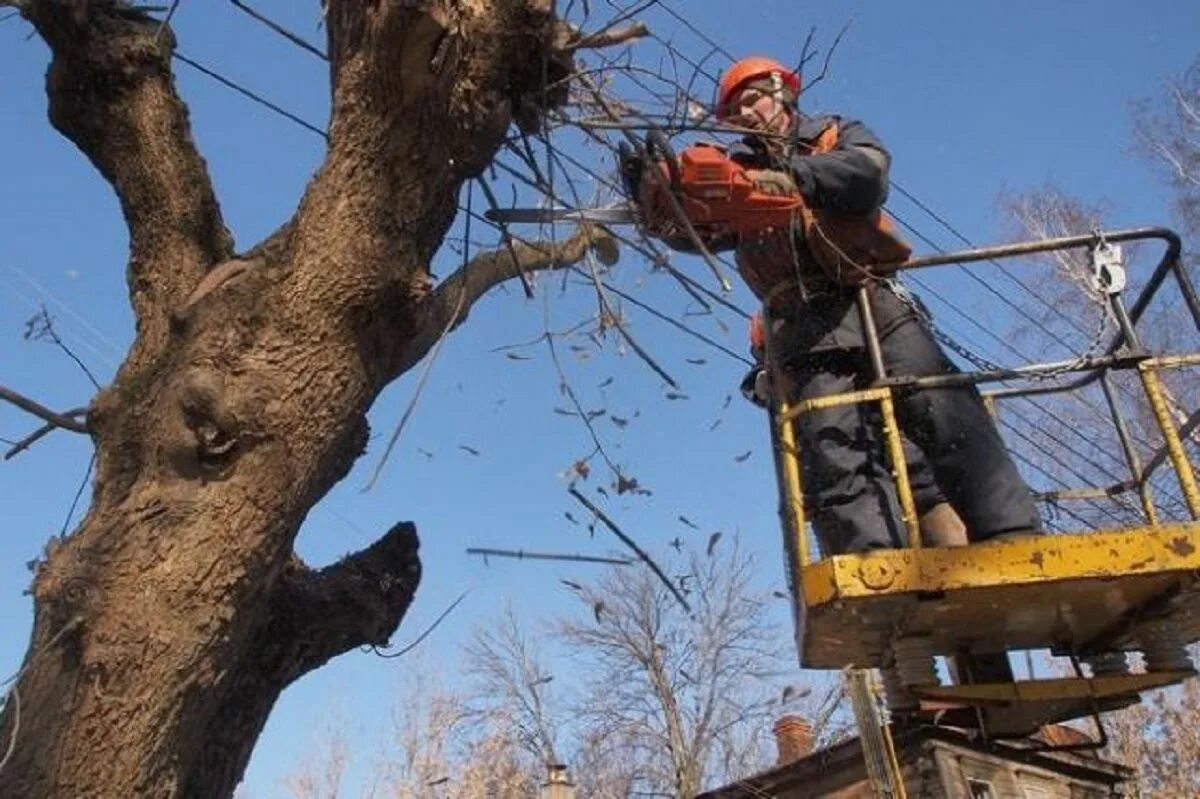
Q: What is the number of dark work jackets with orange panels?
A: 1